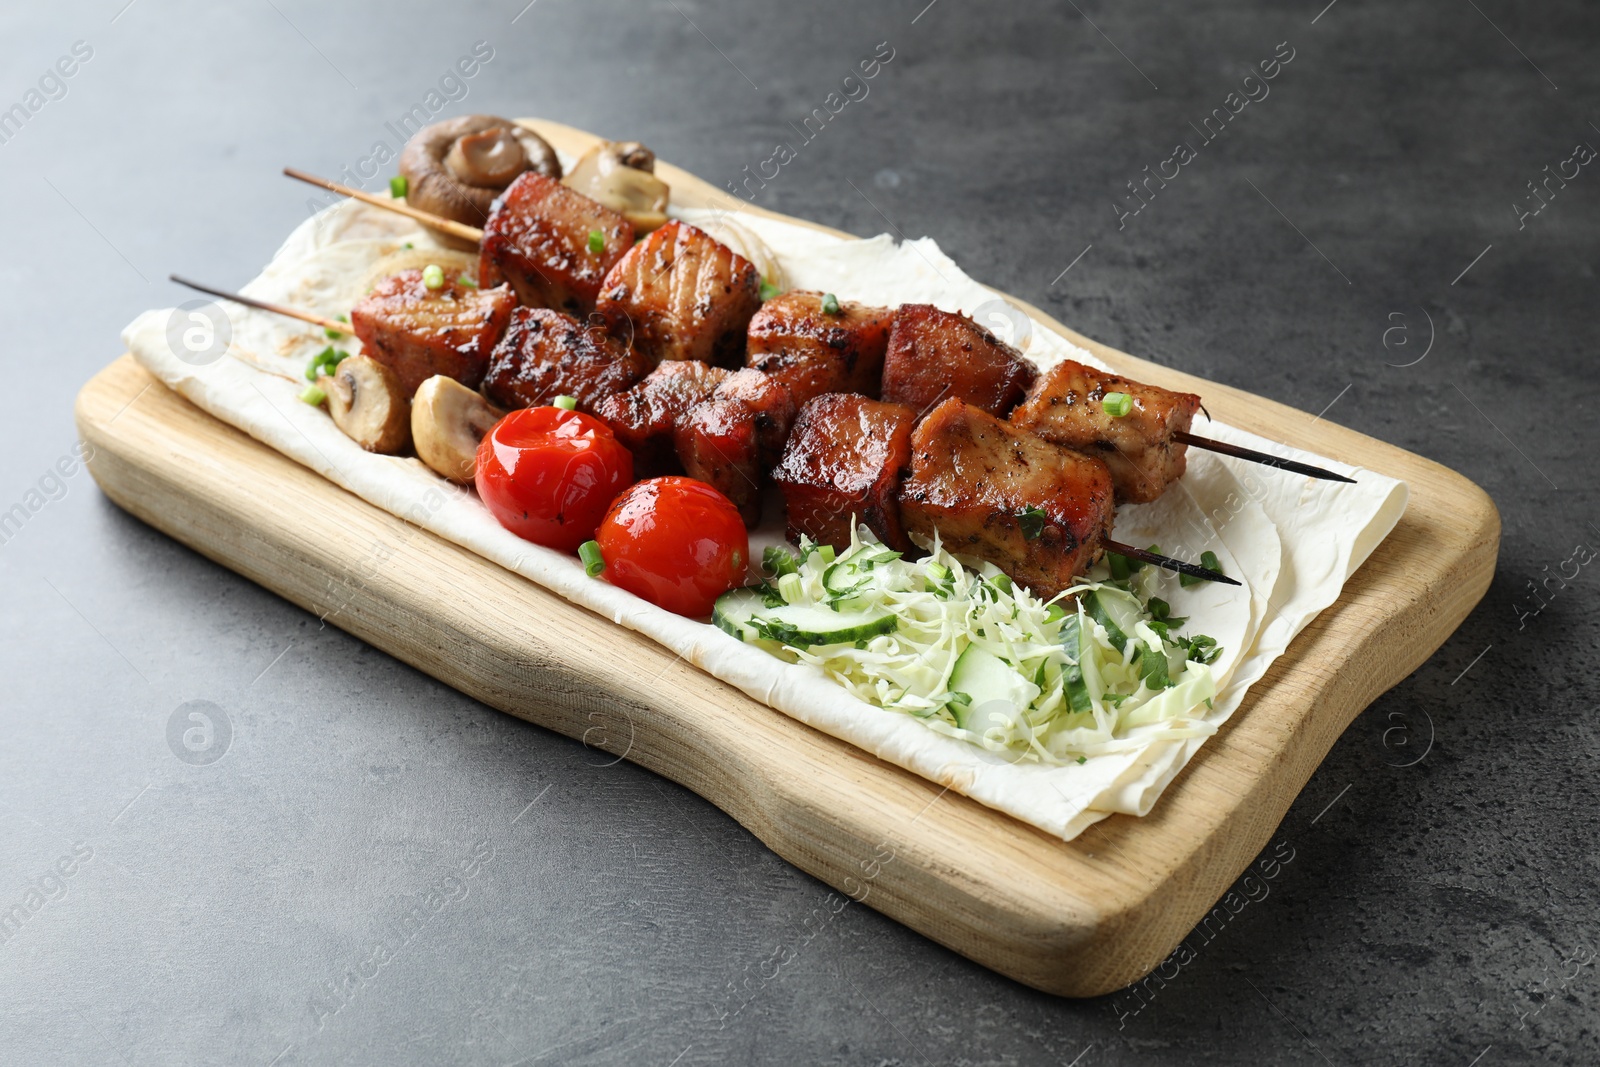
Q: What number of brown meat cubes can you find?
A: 10